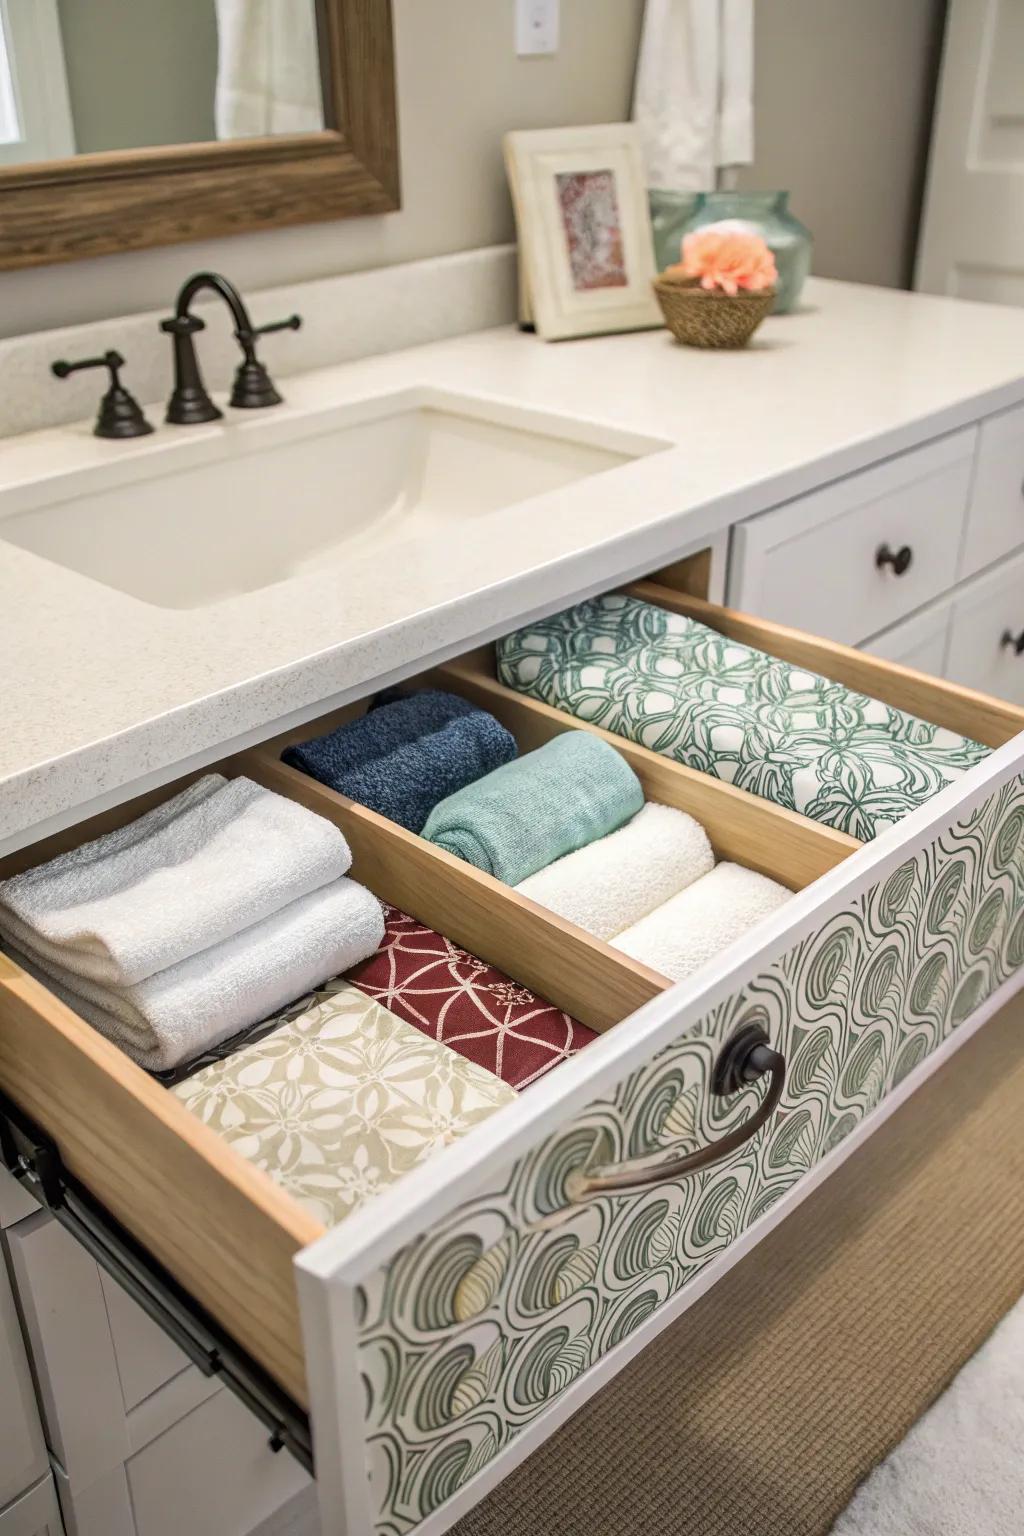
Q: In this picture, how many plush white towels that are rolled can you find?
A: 2